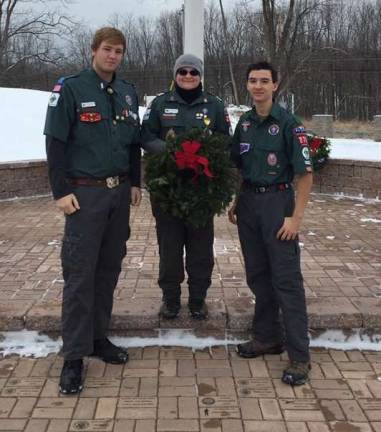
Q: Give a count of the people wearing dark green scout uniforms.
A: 3